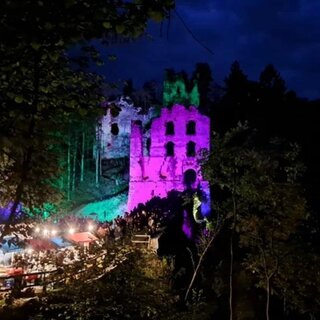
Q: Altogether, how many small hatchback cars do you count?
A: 0